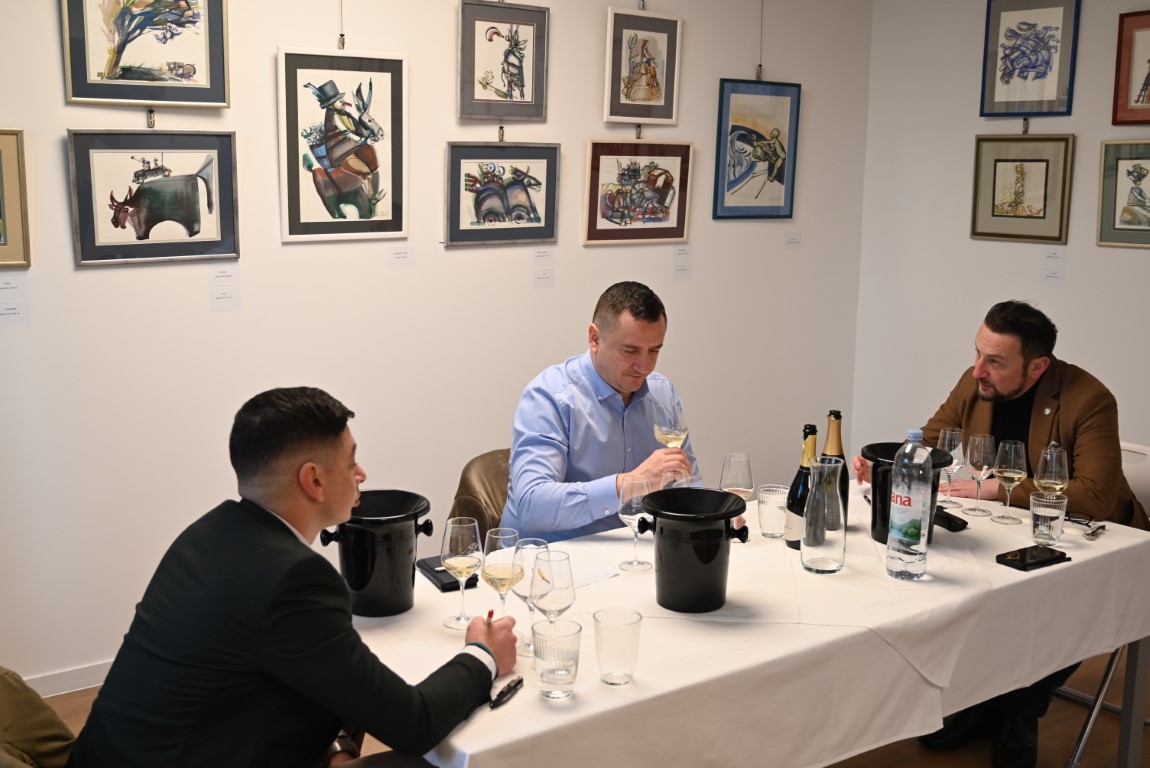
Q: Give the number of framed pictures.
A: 13